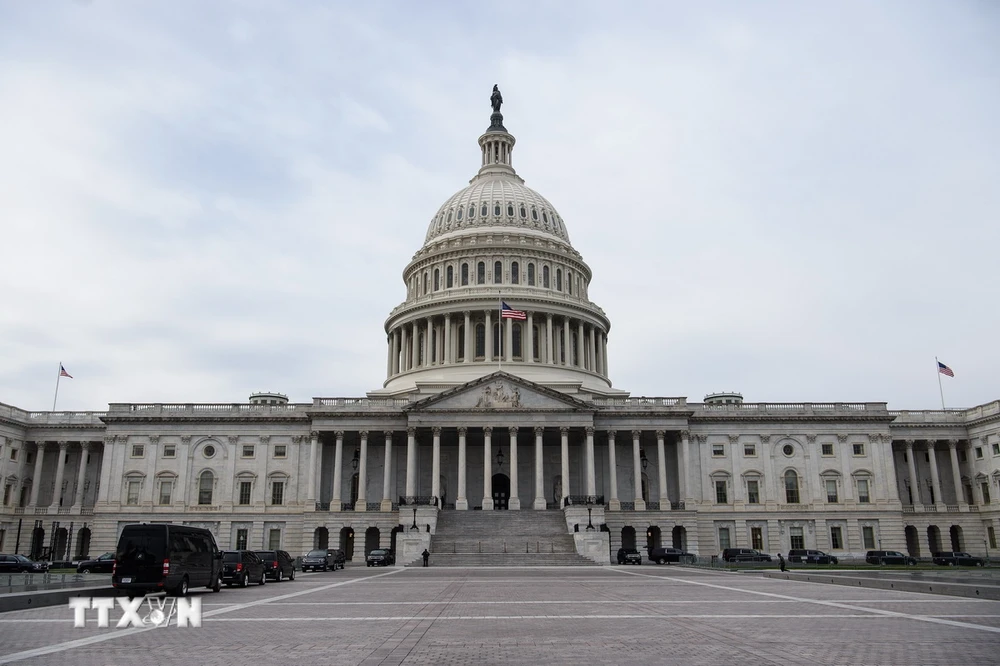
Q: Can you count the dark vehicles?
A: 14